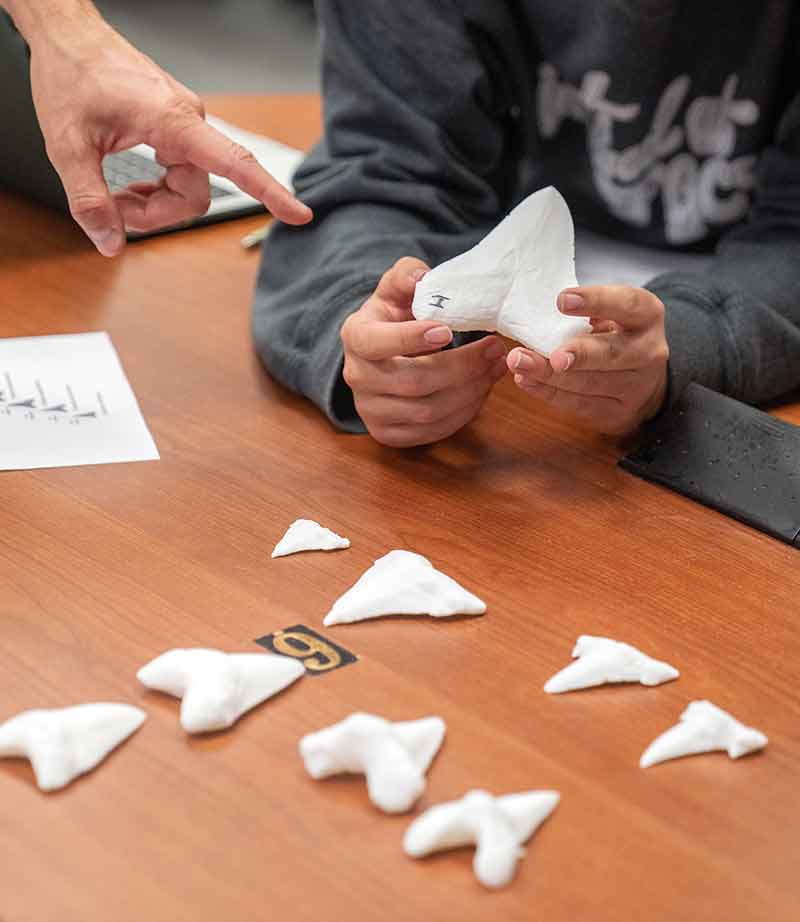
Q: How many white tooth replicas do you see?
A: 9